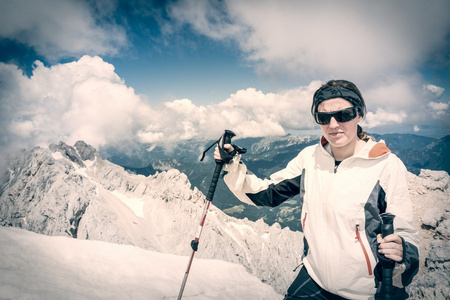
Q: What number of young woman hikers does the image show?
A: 1